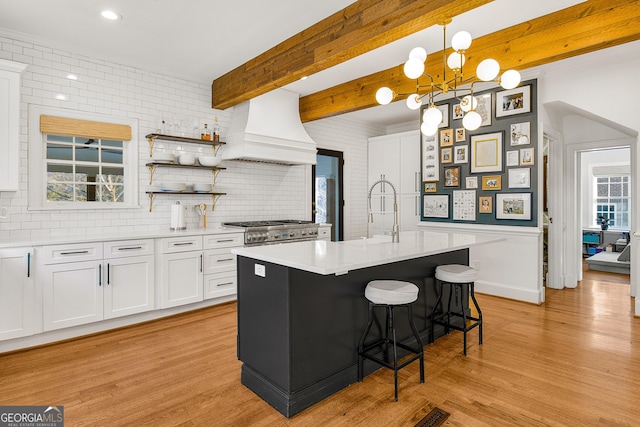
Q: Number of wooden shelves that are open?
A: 3